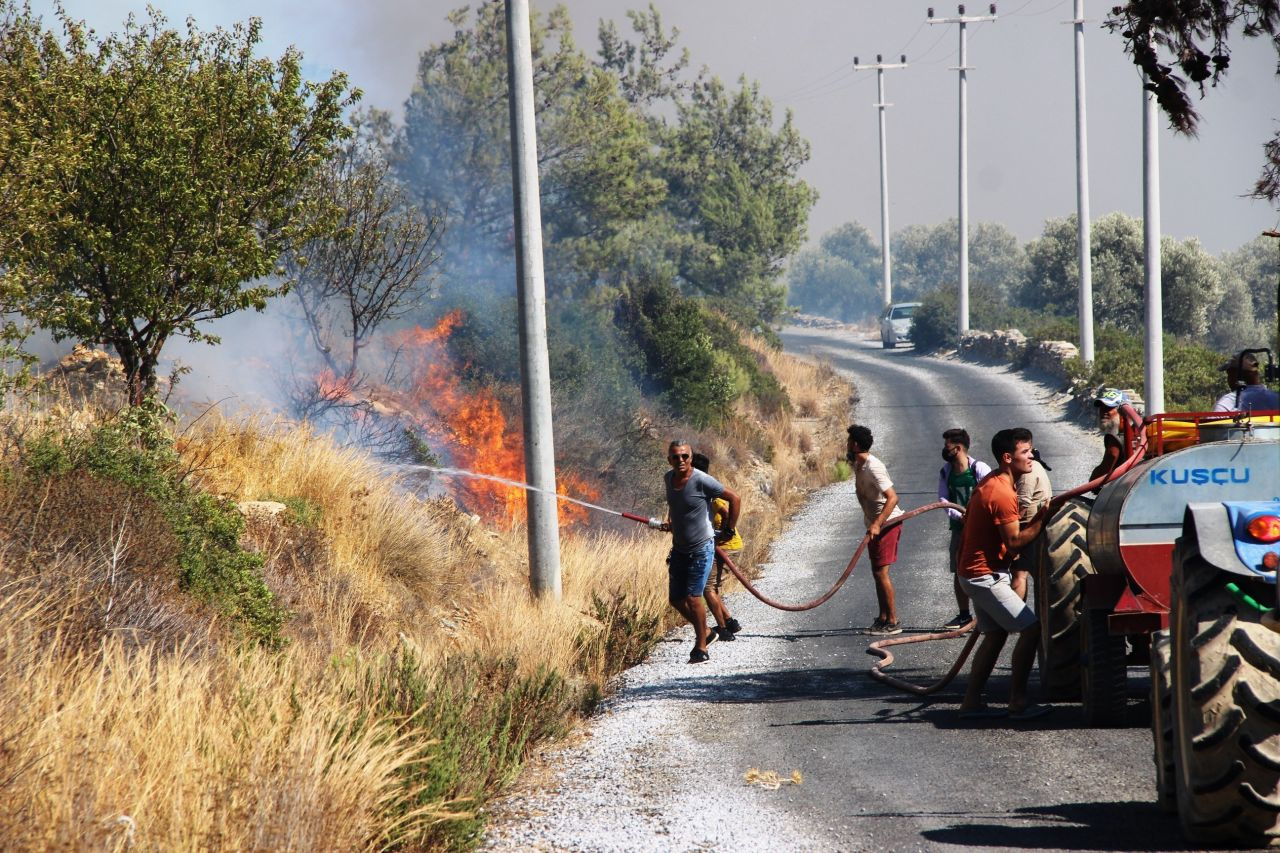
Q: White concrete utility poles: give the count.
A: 5